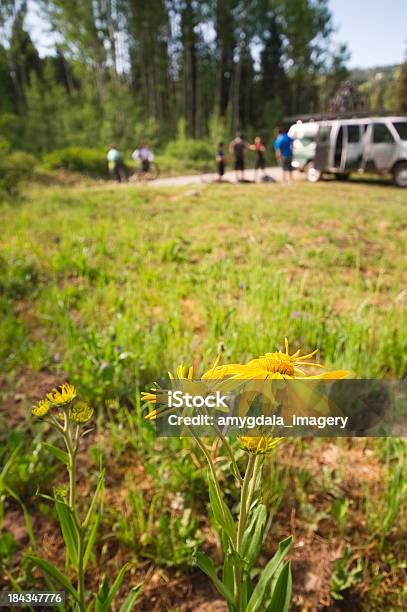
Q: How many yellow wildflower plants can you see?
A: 2